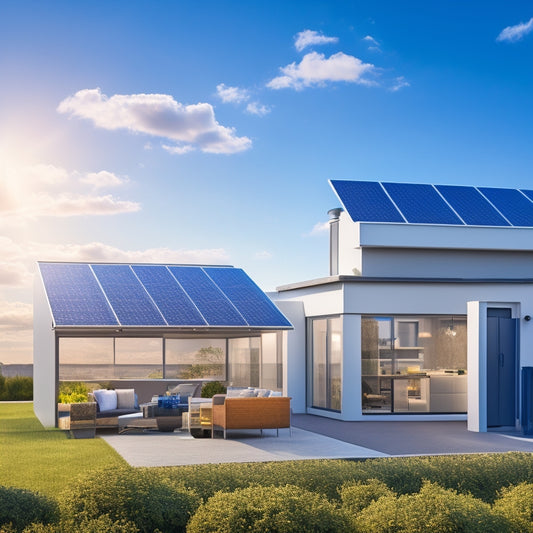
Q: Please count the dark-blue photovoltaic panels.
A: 10